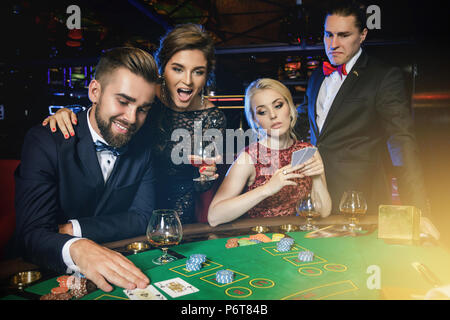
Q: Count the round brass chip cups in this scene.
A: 4